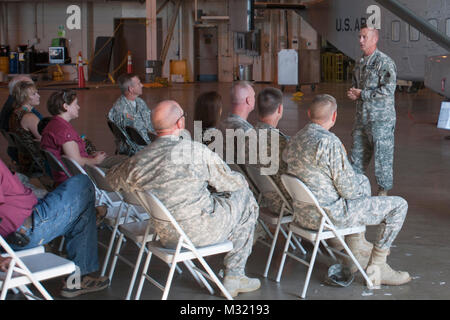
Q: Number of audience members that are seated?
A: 10